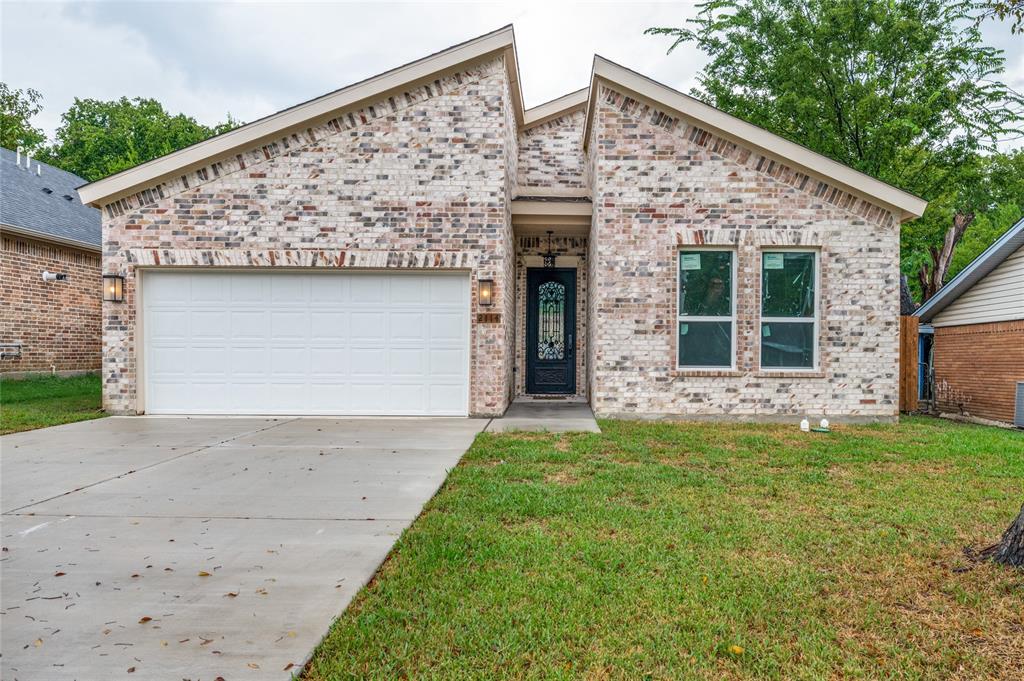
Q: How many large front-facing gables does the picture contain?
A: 2